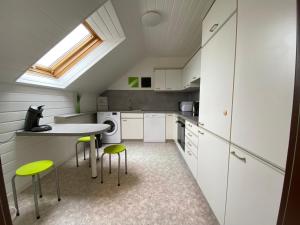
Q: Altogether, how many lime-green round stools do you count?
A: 3